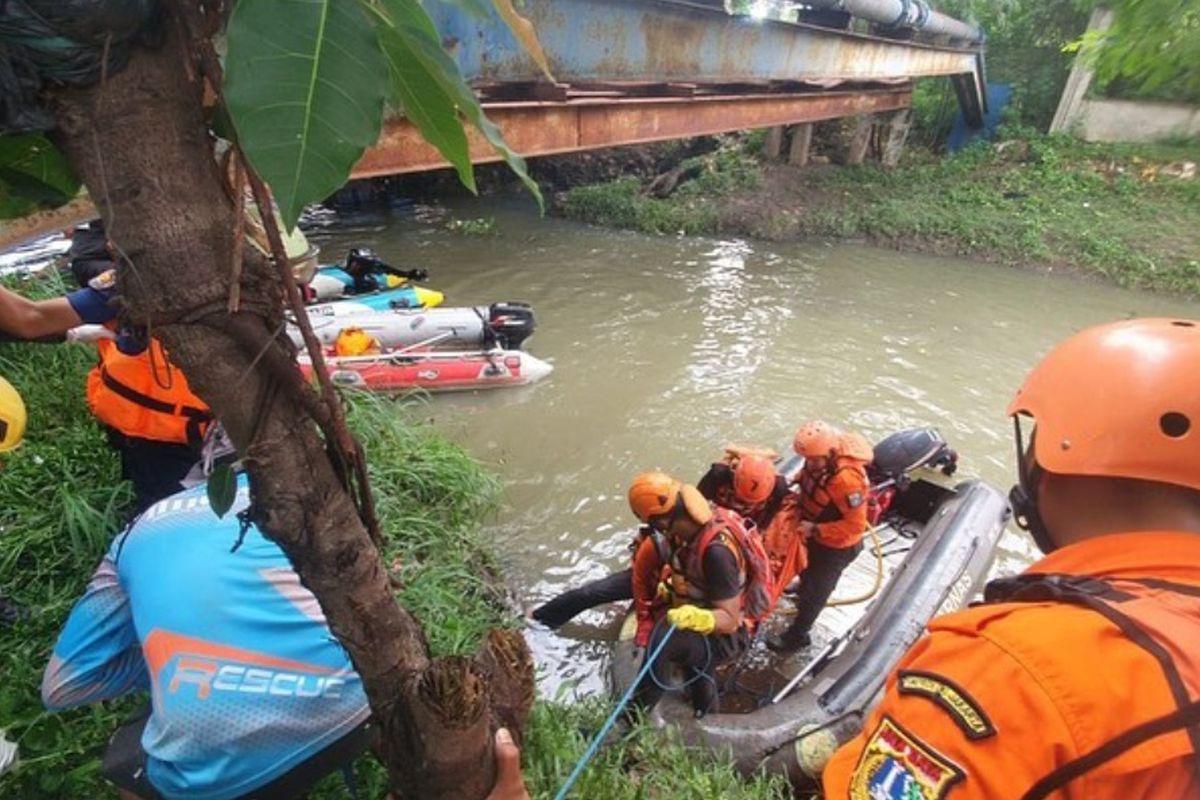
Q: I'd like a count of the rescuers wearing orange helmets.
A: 4